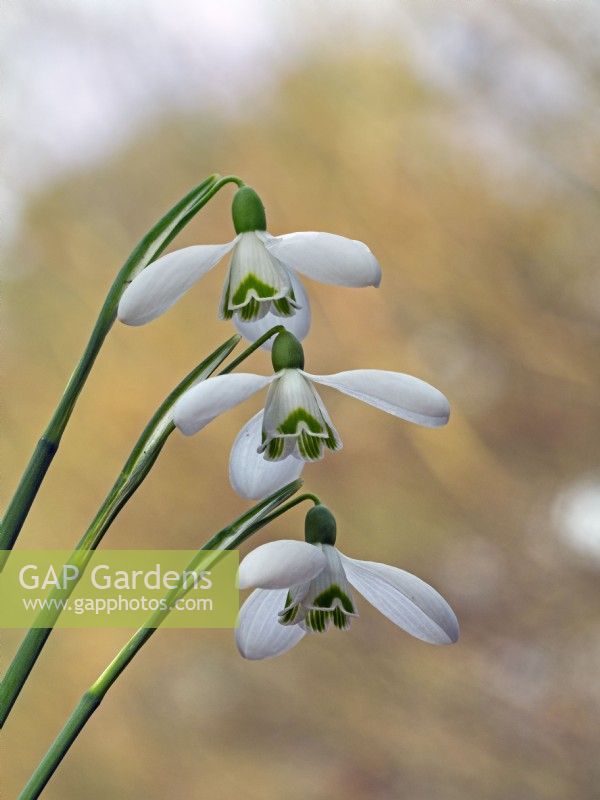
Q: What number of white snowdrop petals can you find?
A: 9